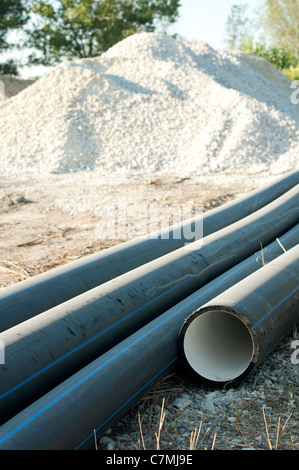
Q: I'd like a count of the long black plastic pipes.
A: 4